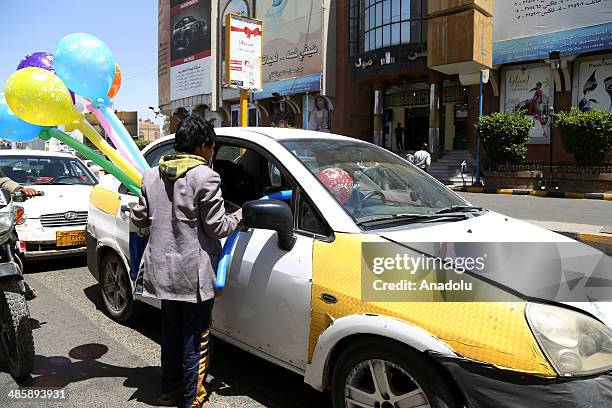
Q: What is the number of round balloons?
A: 6